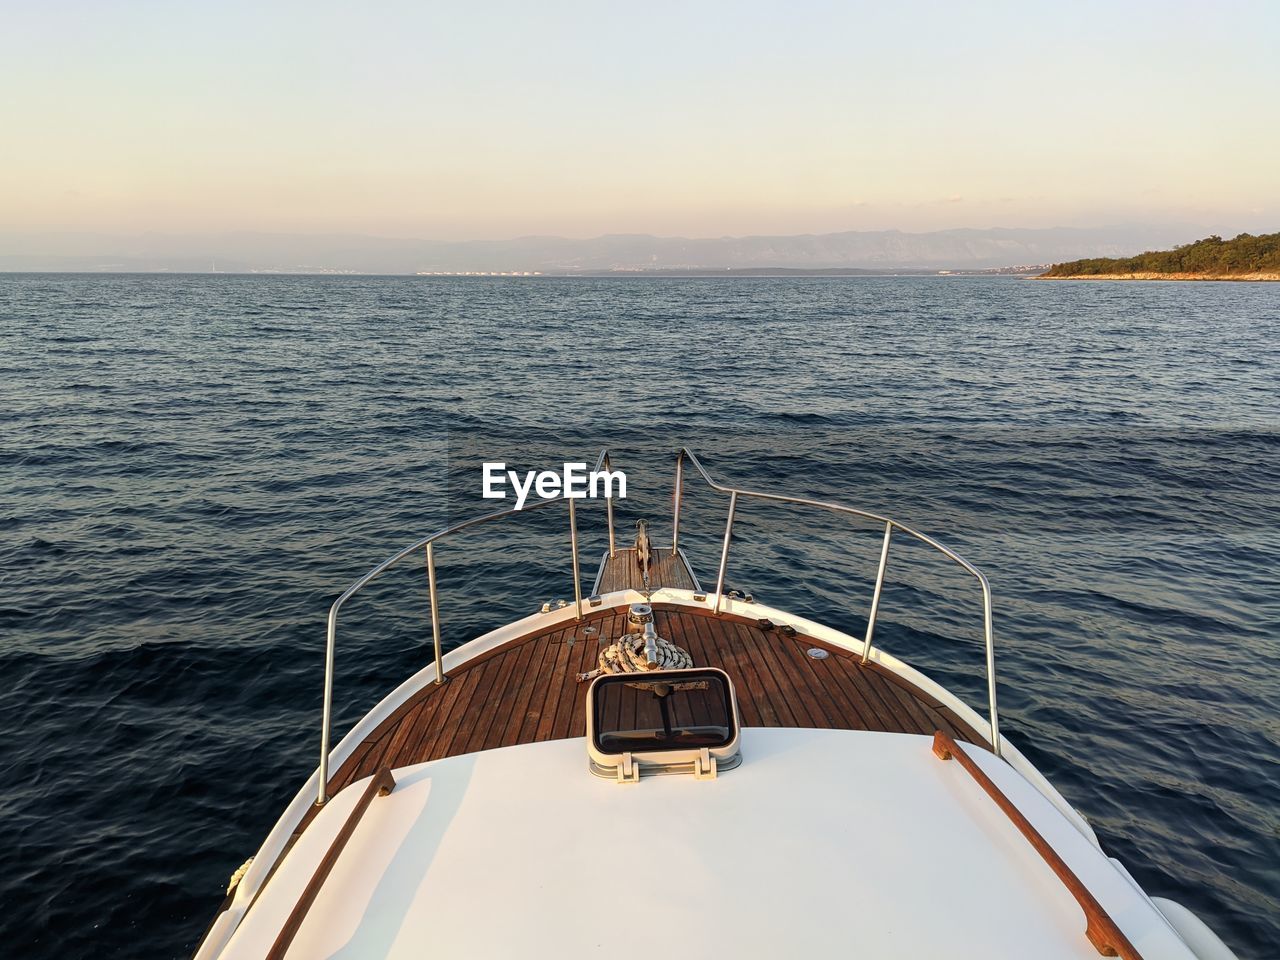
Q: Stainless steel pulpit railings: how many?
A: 2